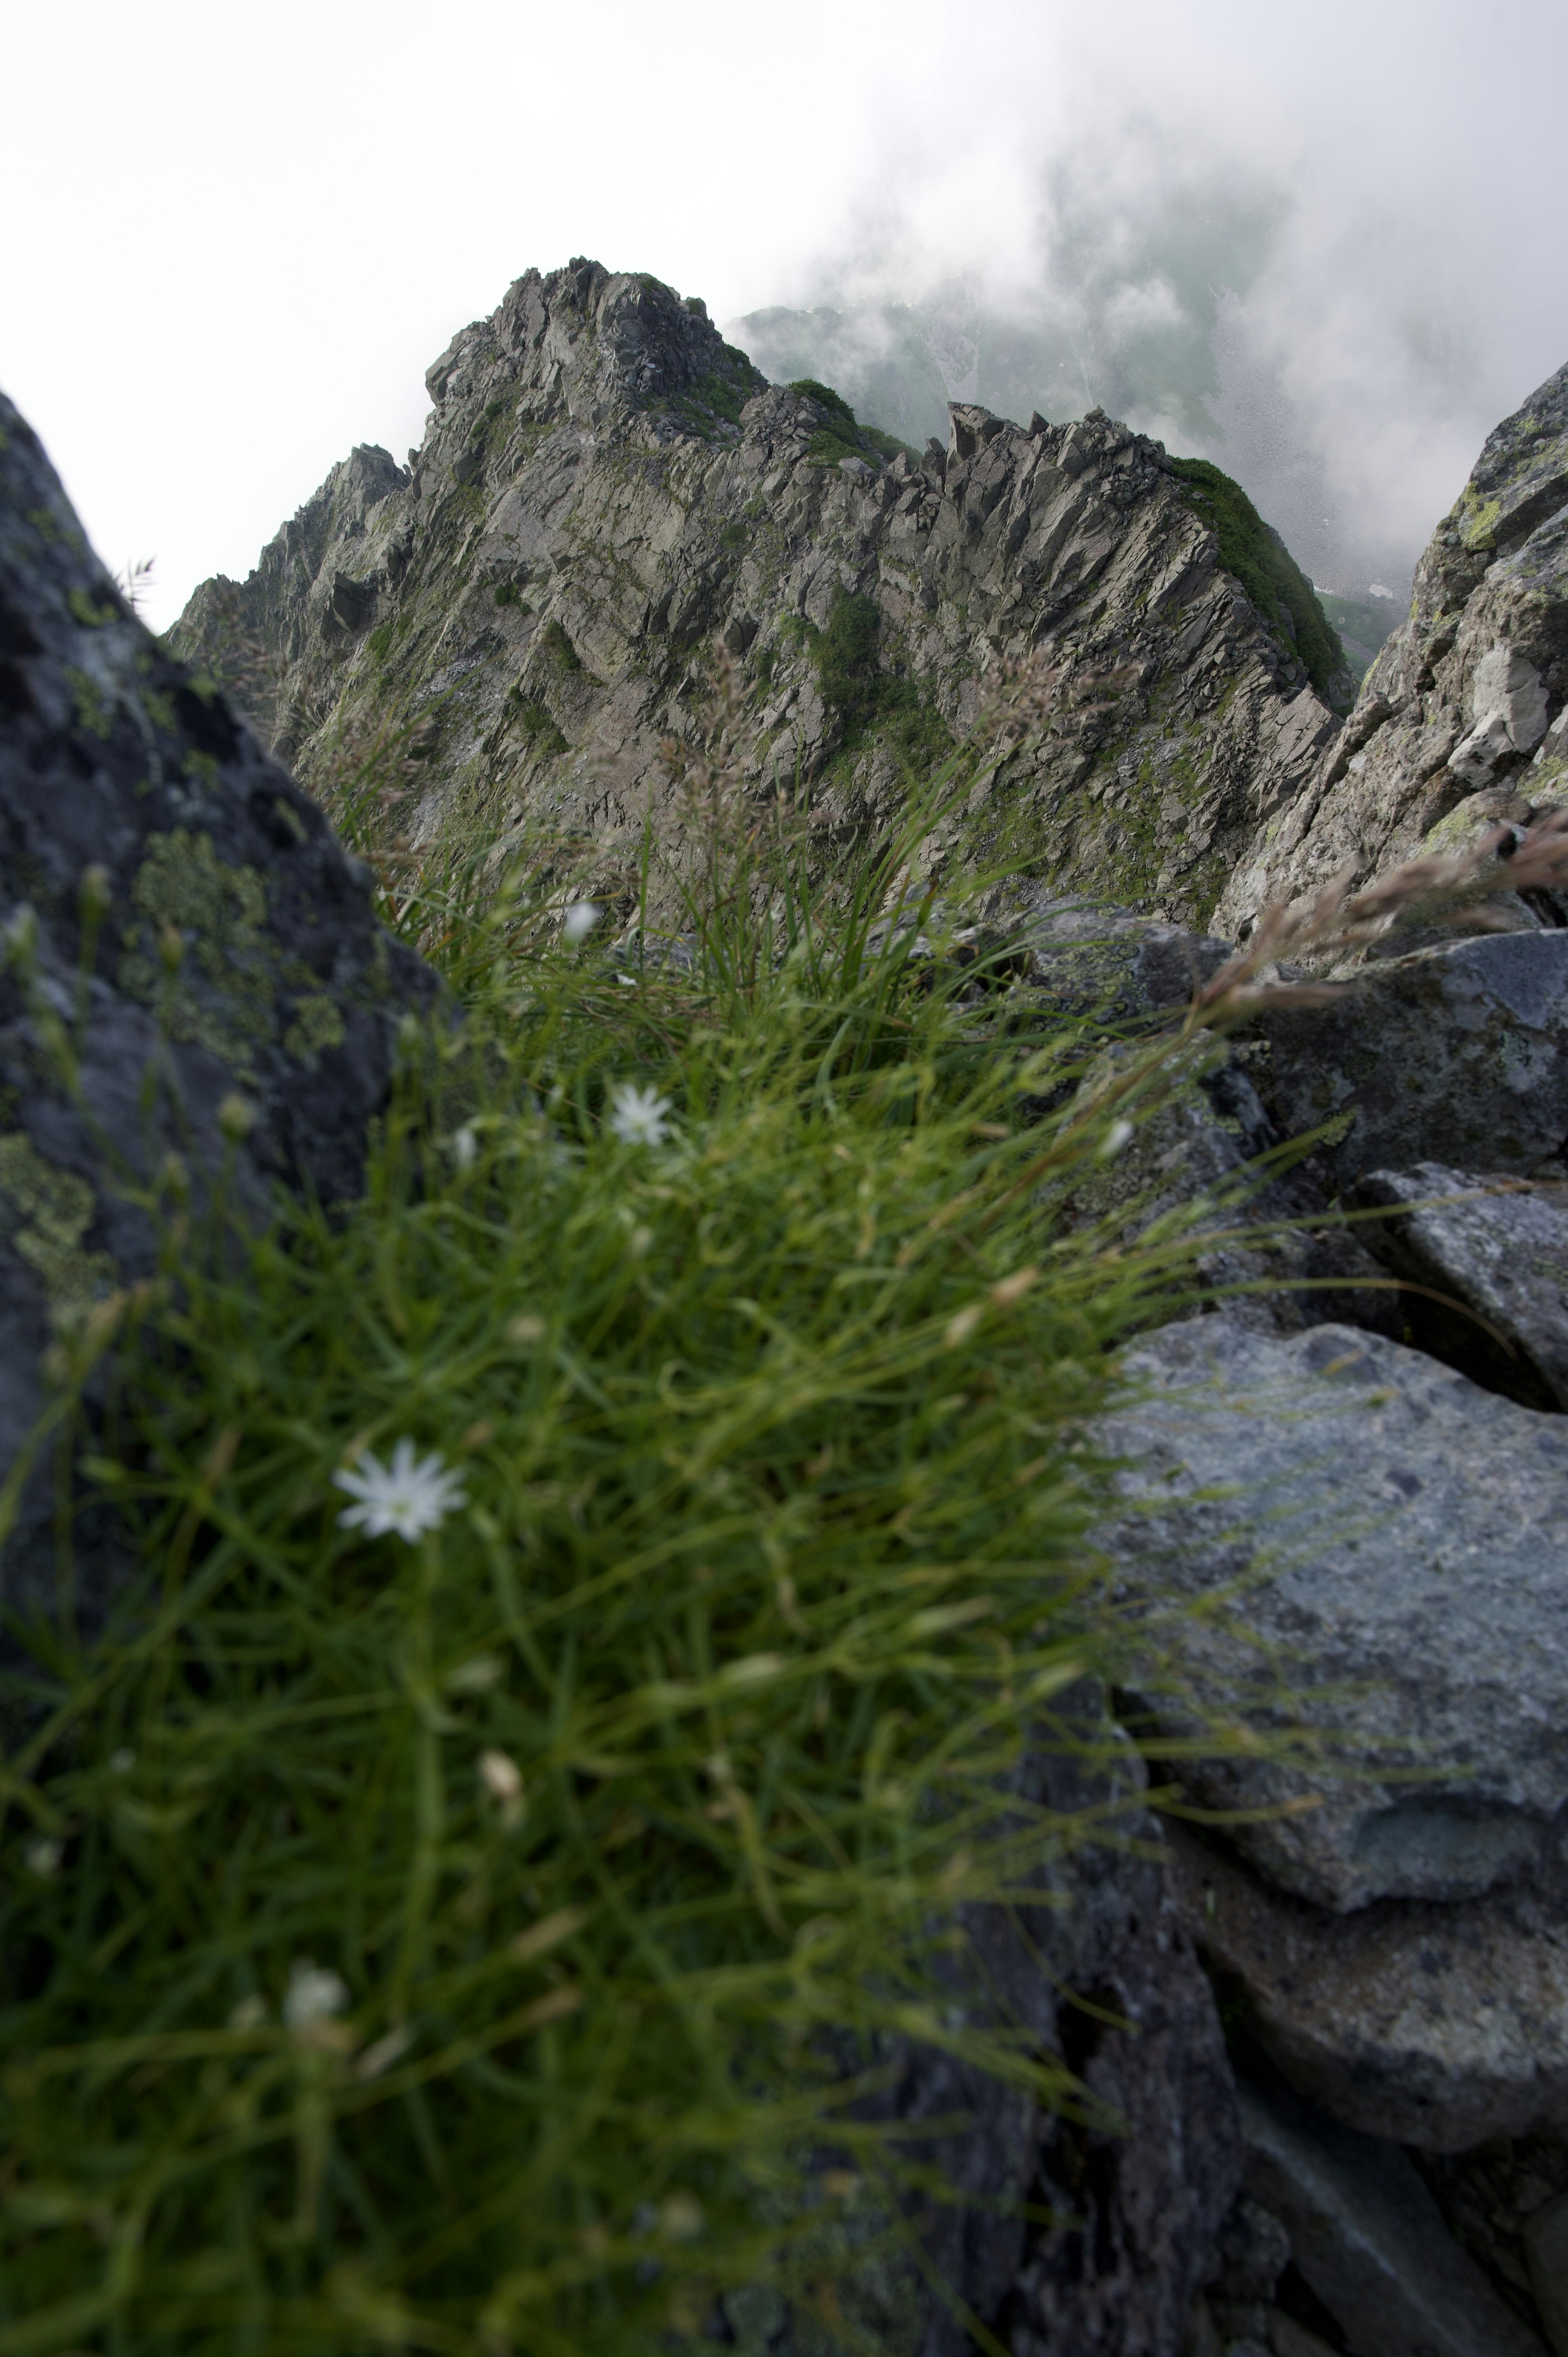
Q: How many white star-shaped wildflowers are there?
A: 2